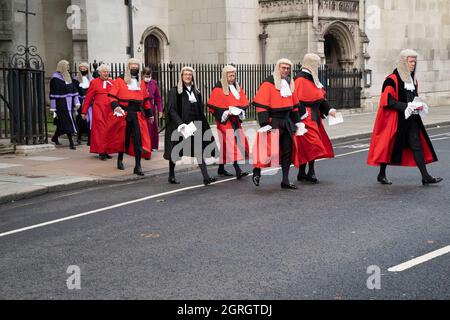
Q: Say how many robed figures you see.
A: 10